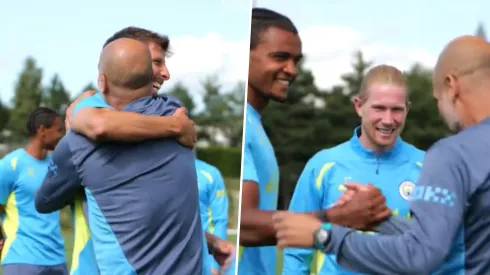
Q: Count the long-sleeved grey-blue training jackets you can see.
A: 2